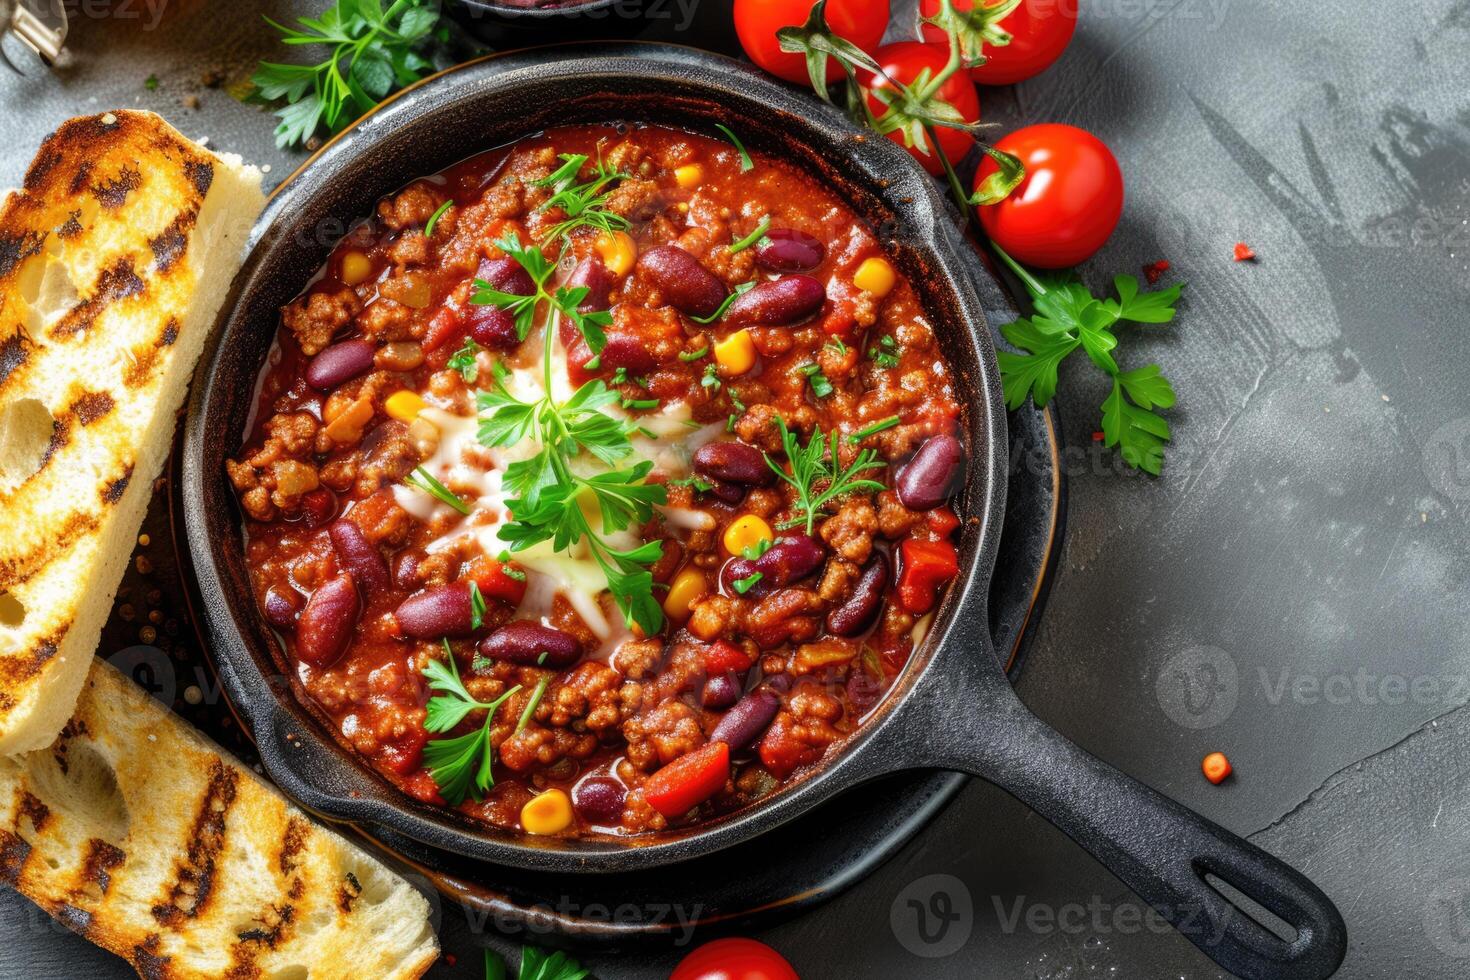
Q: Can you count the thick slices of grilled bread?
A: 2